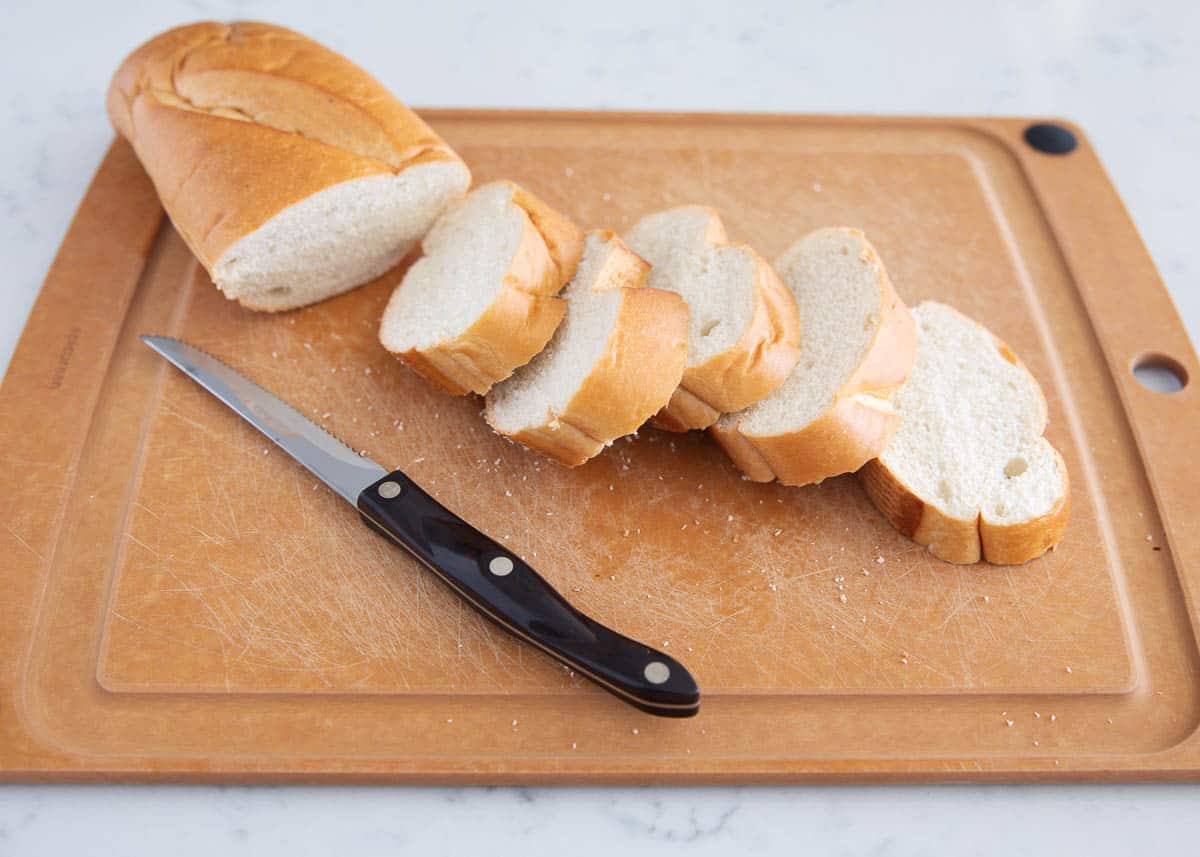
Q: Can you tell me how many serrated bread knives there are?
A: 1